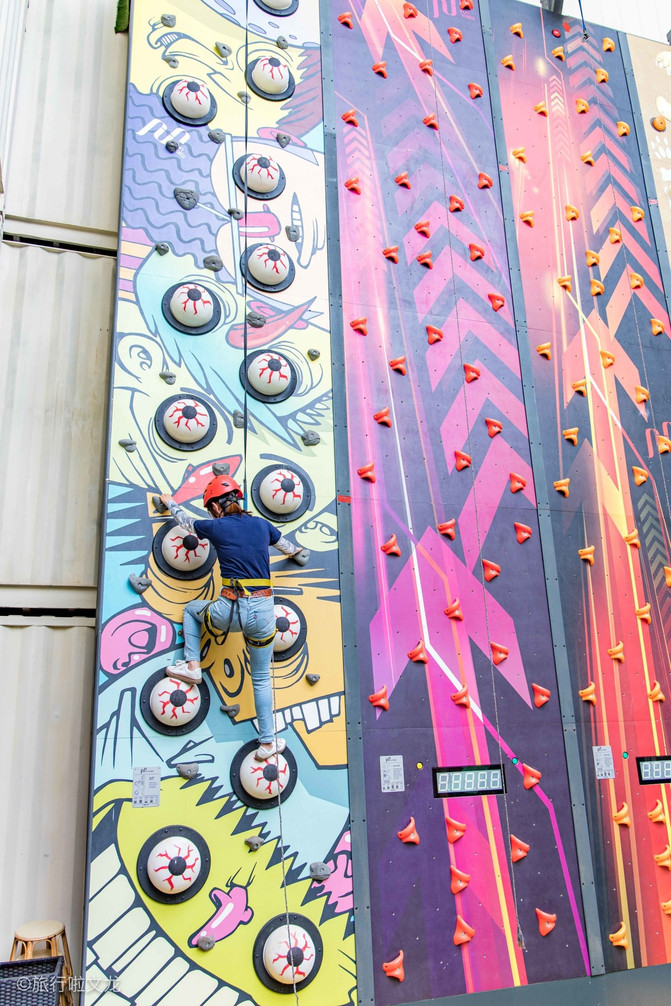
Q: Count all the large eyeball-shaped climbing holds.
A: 15